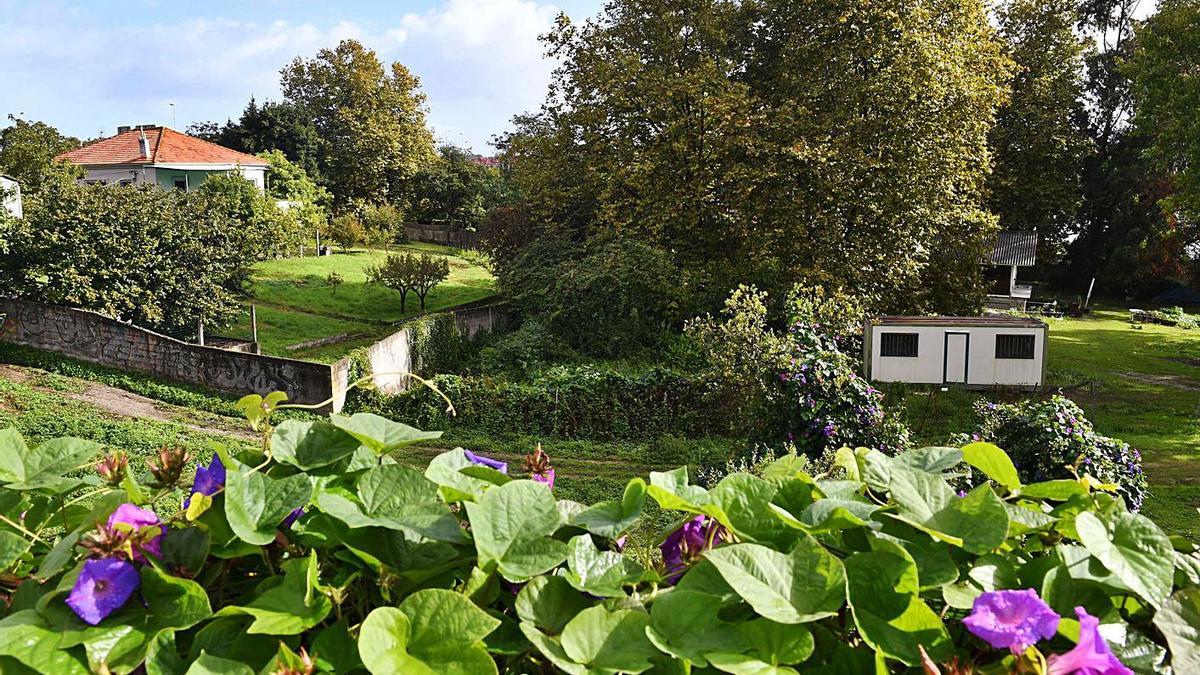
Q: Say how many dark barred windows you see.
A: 2